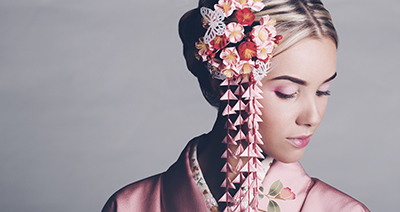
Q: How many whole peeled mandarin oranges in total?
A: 0